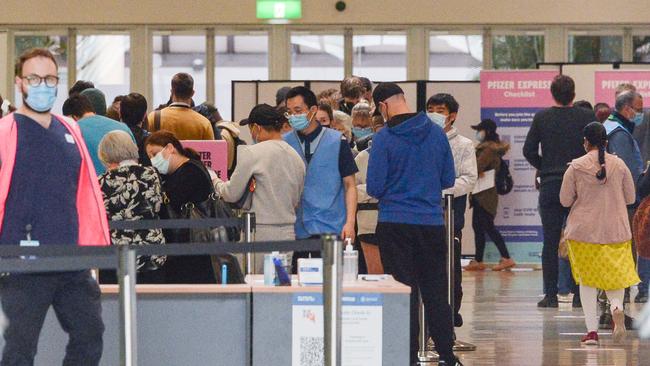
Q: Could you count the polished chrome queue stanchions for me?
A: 5